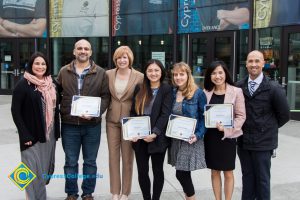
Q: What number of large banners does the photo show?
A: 5